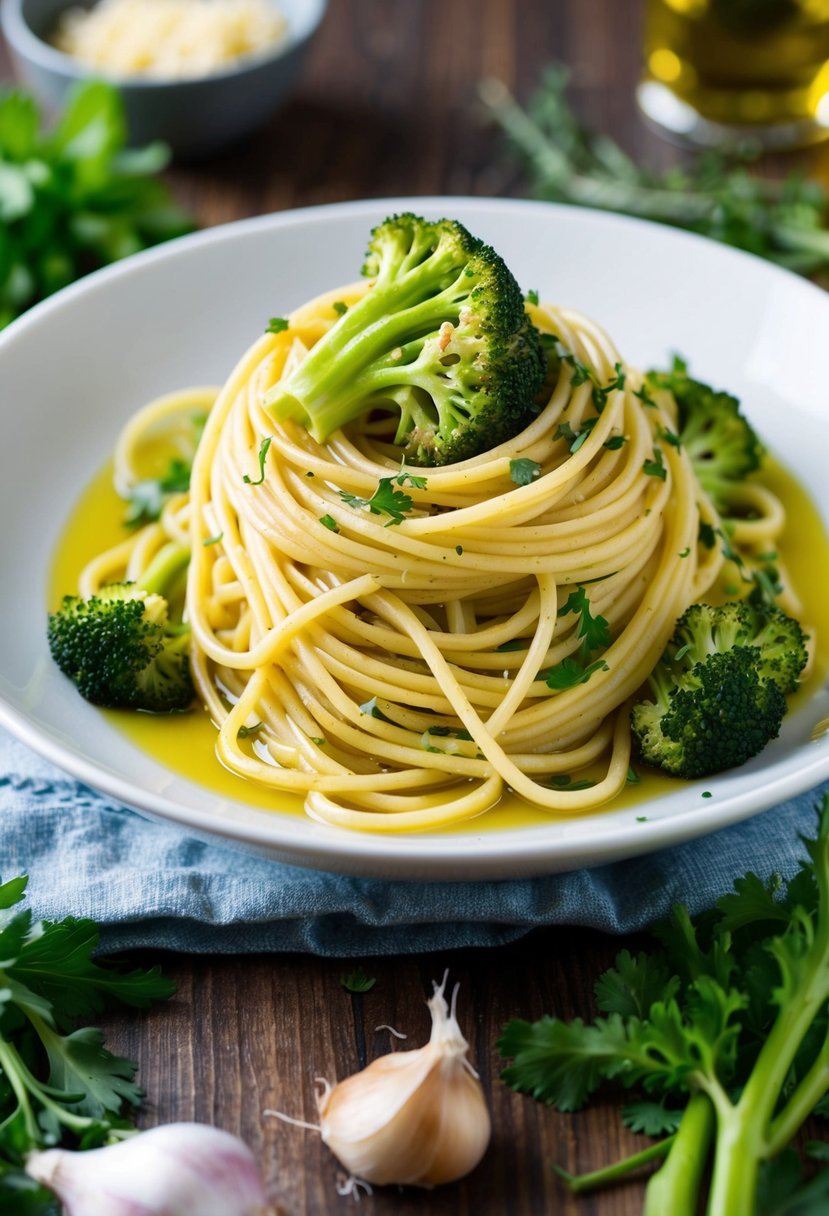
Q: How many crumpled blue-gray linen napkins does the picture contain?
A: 1